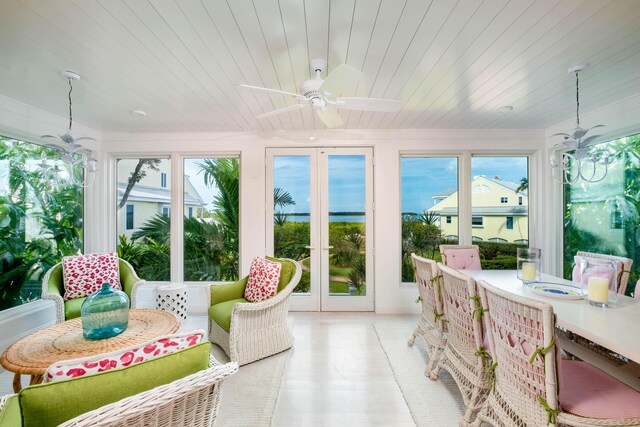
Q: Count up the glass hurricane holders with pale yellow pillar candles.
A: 2